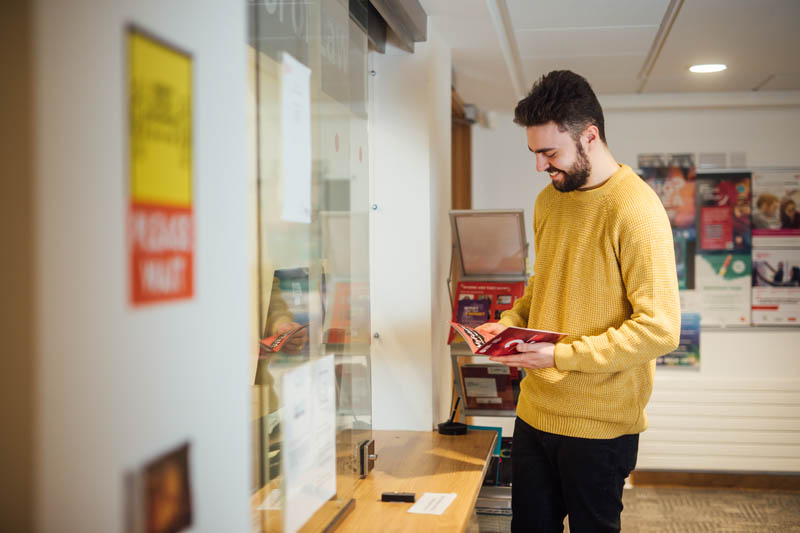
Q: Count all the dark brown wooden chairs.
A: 0